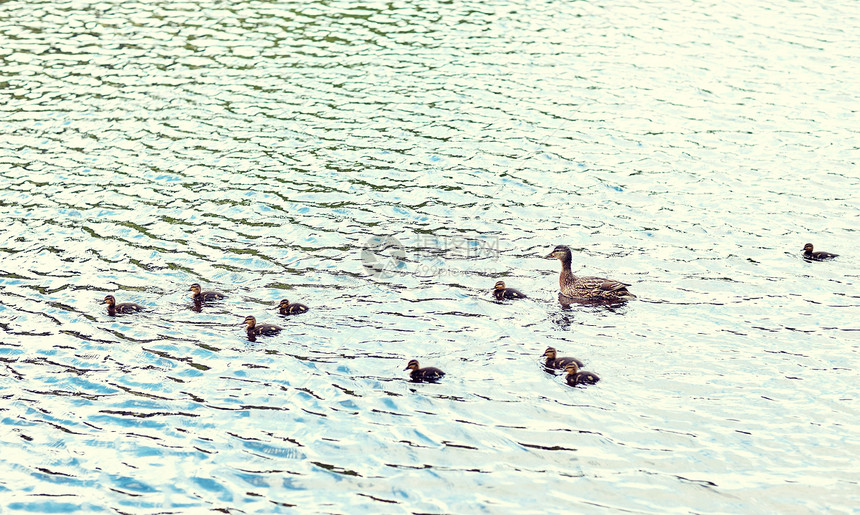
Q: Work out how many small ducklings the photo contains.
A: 9